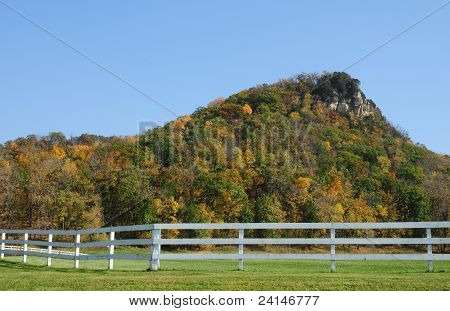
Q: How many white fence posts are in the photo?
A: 9